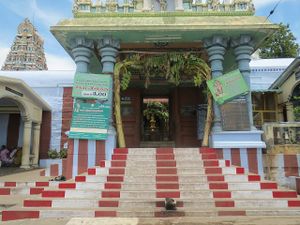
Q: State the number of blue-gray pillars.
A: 4